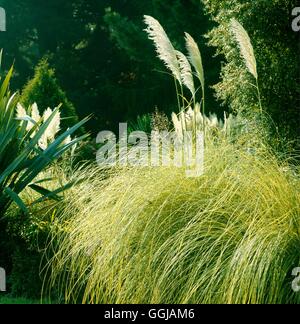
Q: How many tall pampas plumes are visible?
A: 4